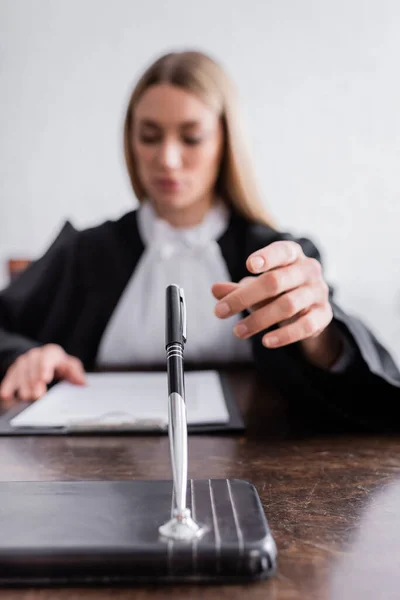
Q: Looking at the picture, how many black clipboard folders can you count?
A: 1